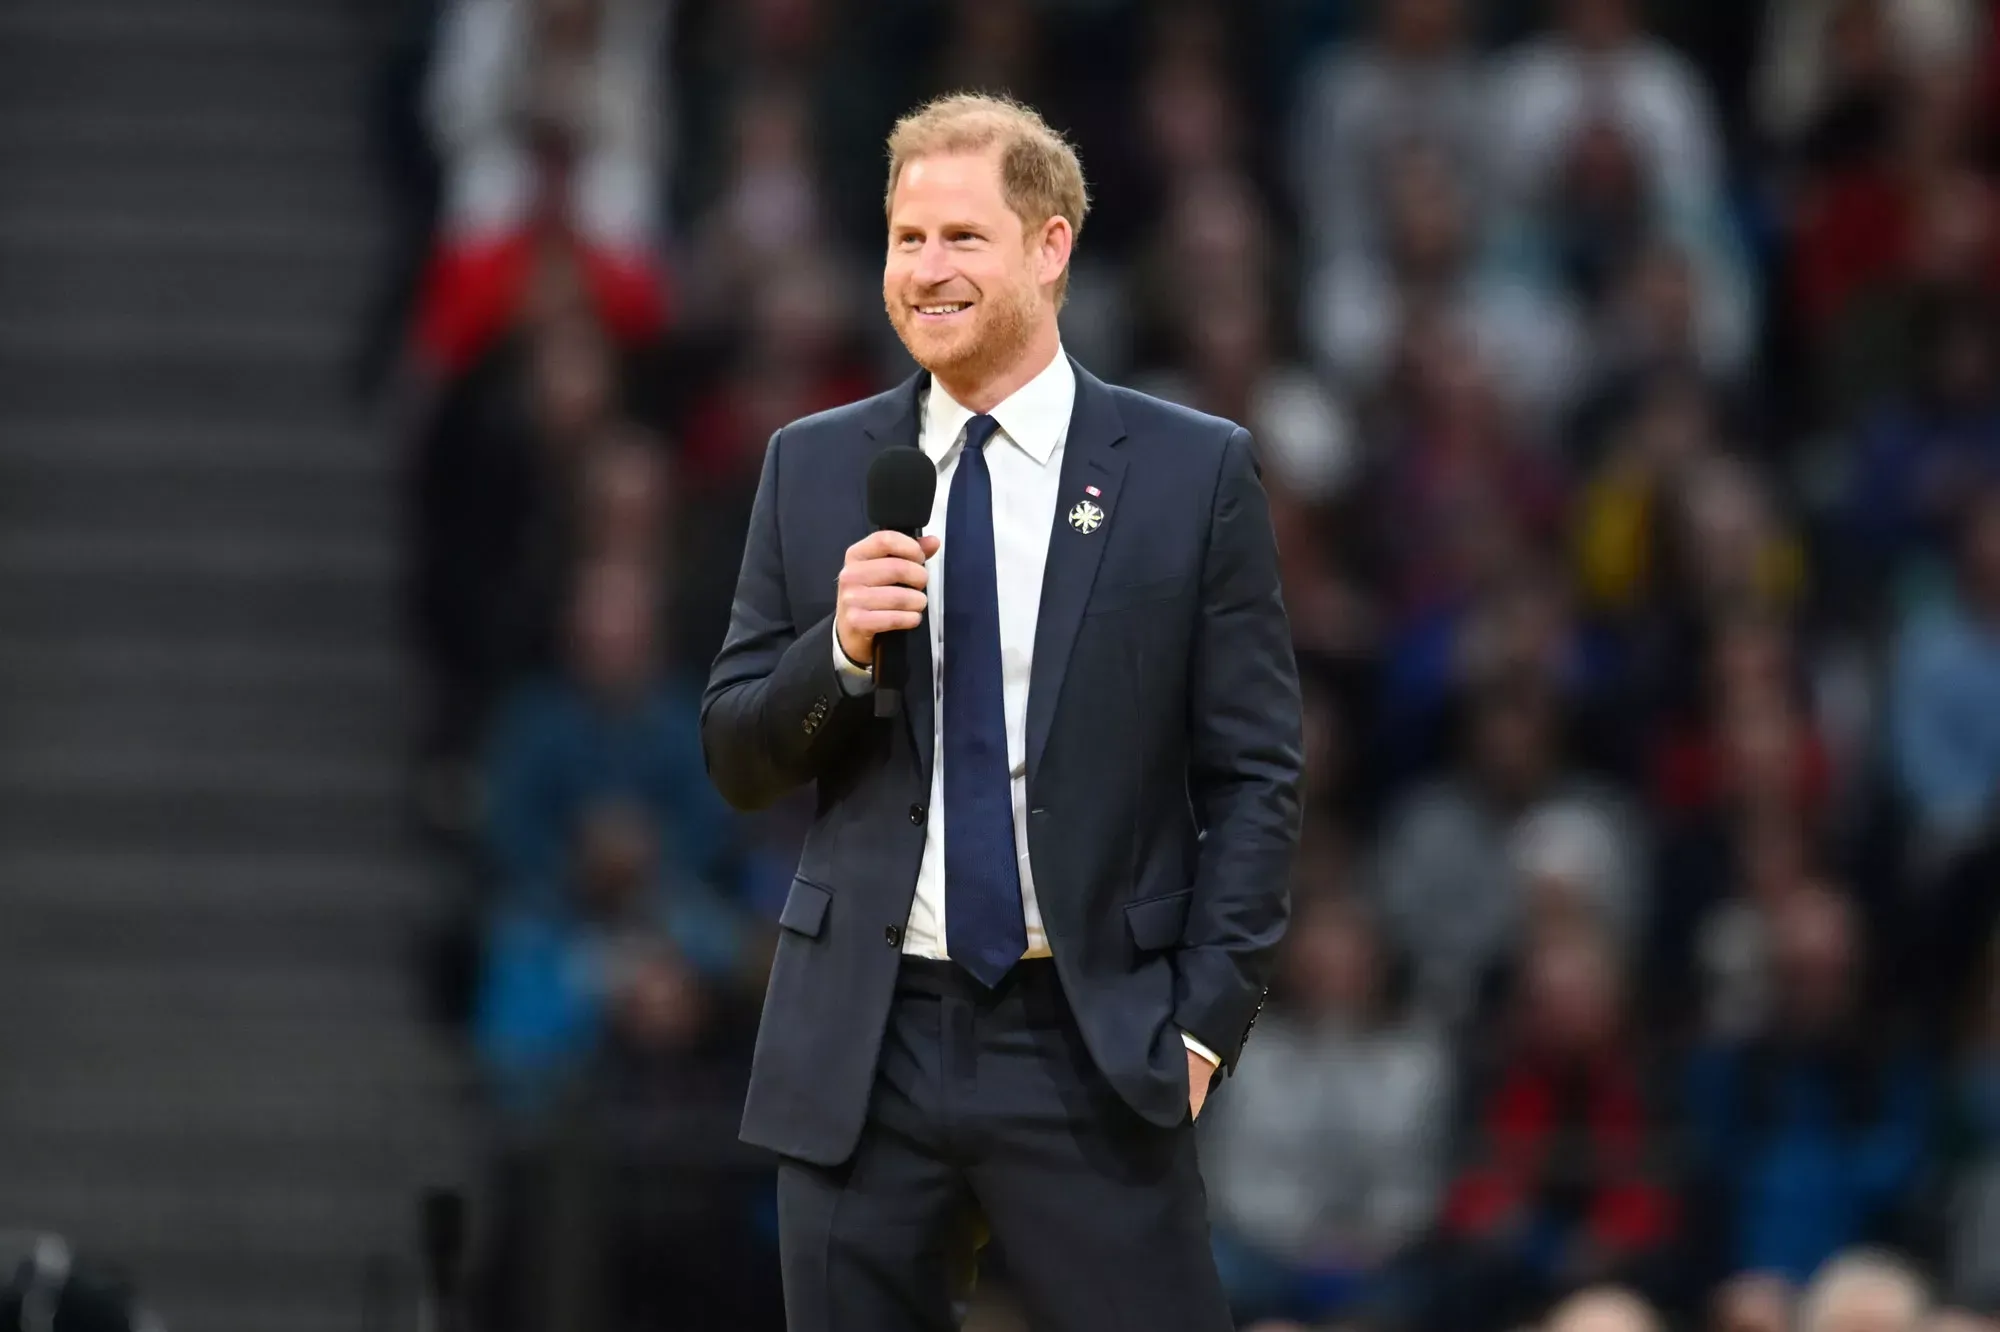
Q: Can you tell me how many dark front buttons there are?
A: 2